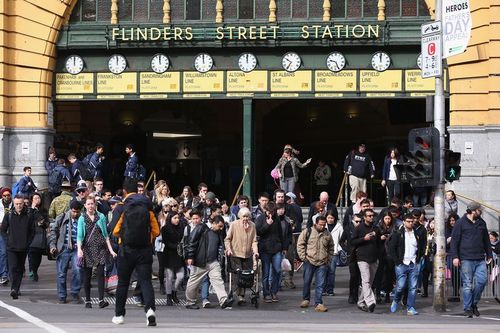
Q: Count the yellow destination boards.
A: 9